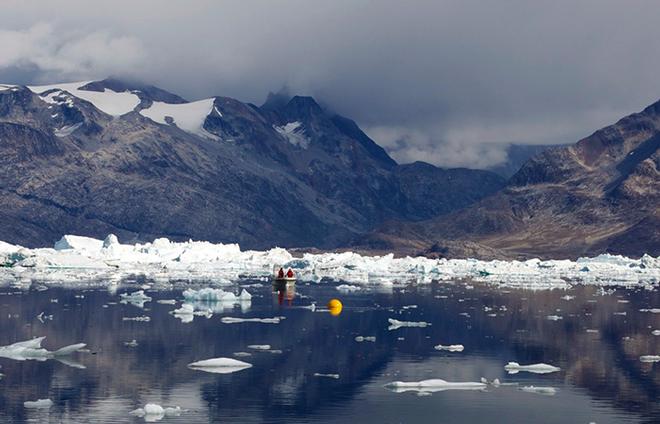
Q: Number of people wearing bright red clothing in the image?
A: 2